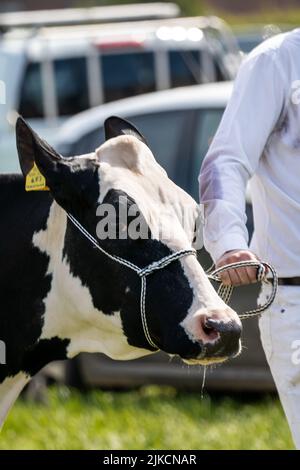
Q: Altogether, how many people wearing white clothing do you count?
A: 1